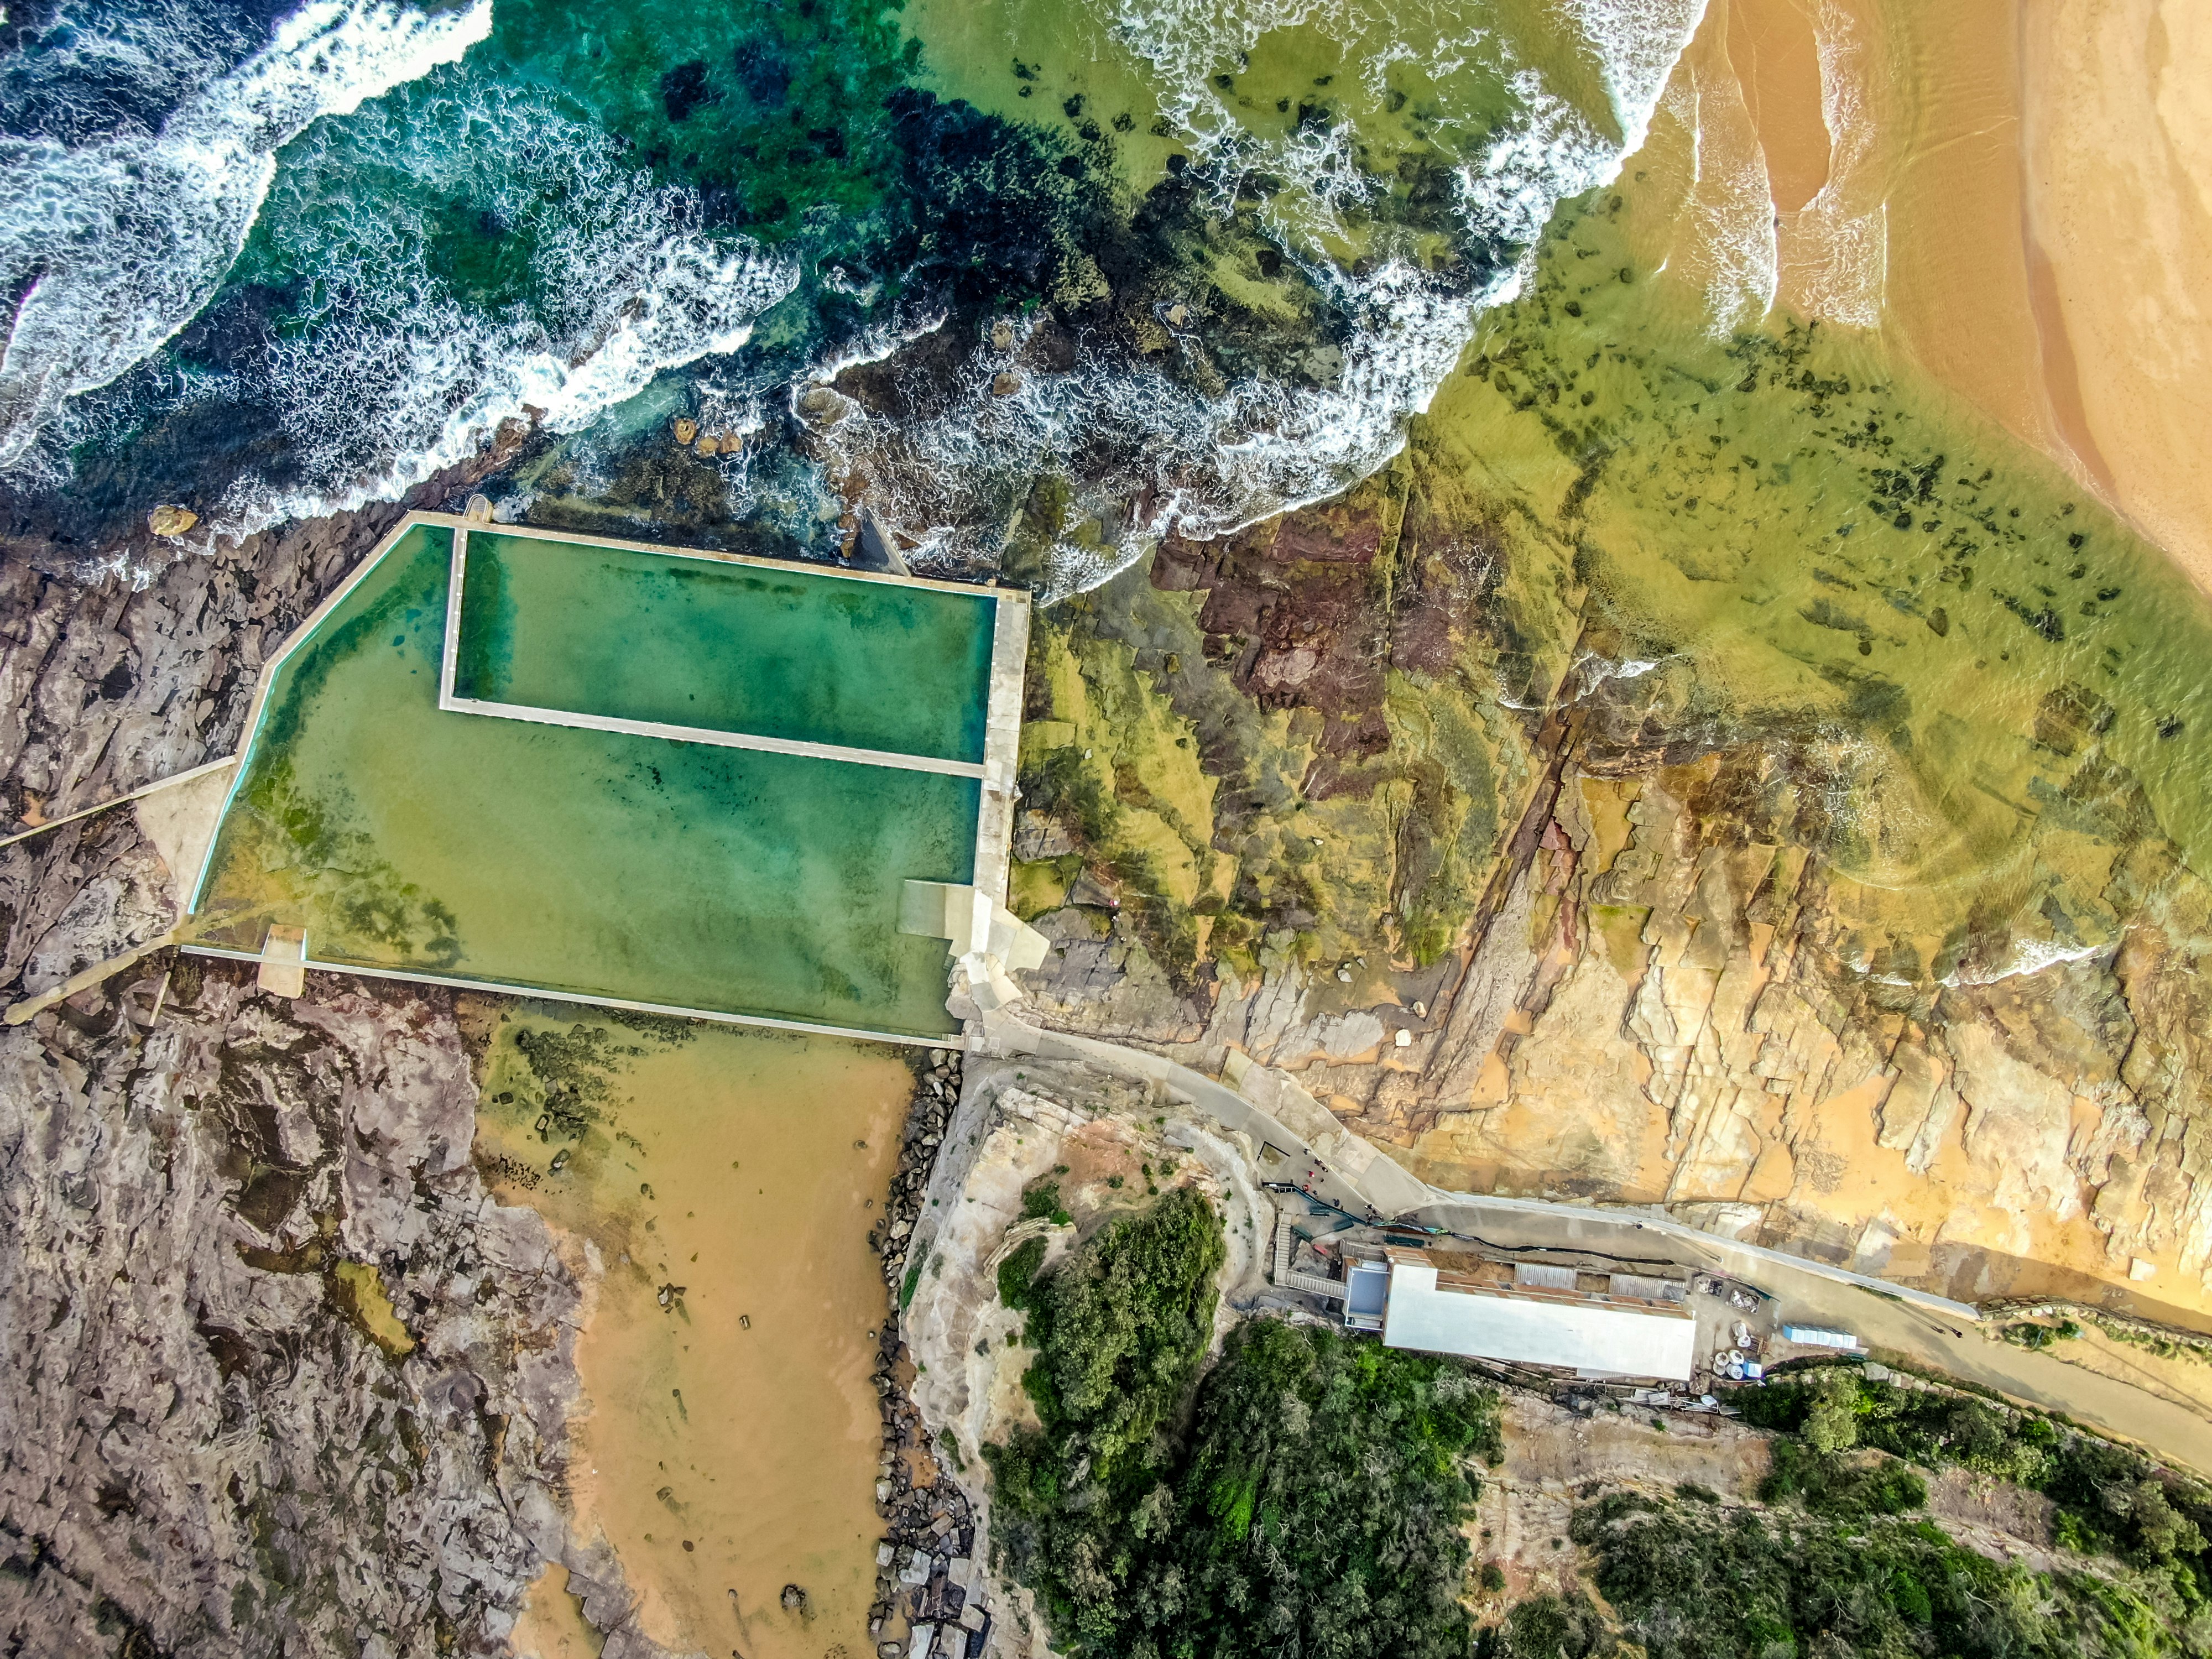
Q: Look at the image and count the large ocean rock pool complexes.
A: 1